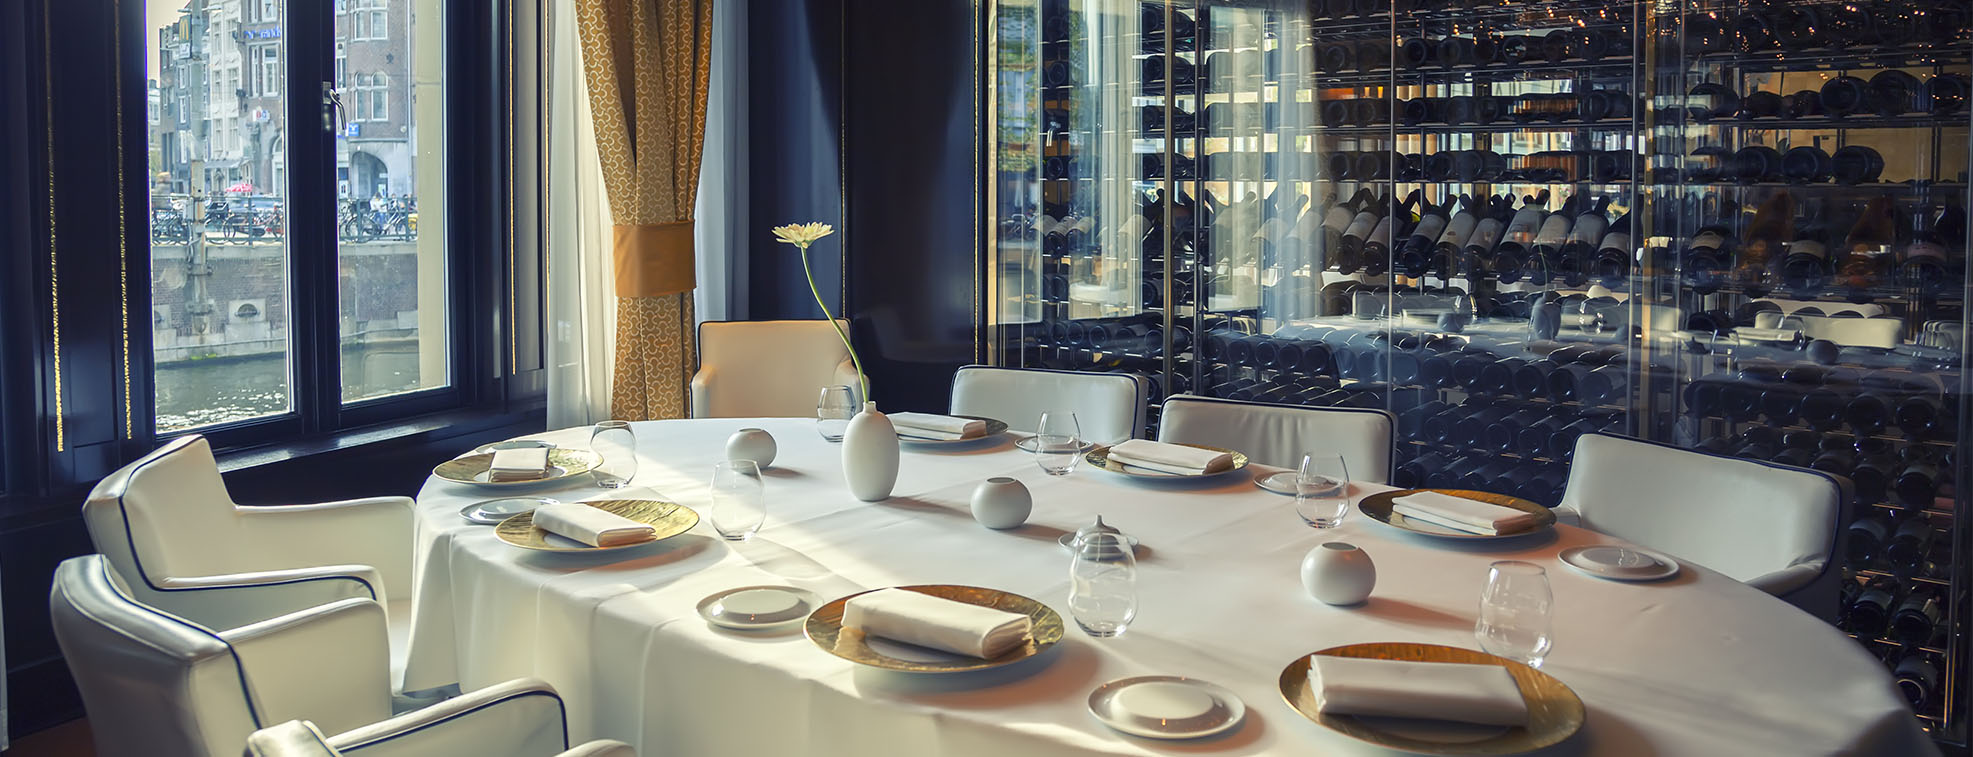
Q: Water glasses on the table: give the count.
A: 7